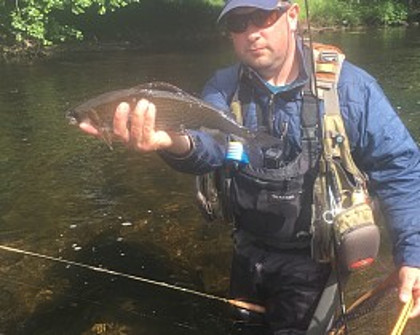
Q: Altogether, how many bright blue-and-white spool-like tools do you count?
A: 1